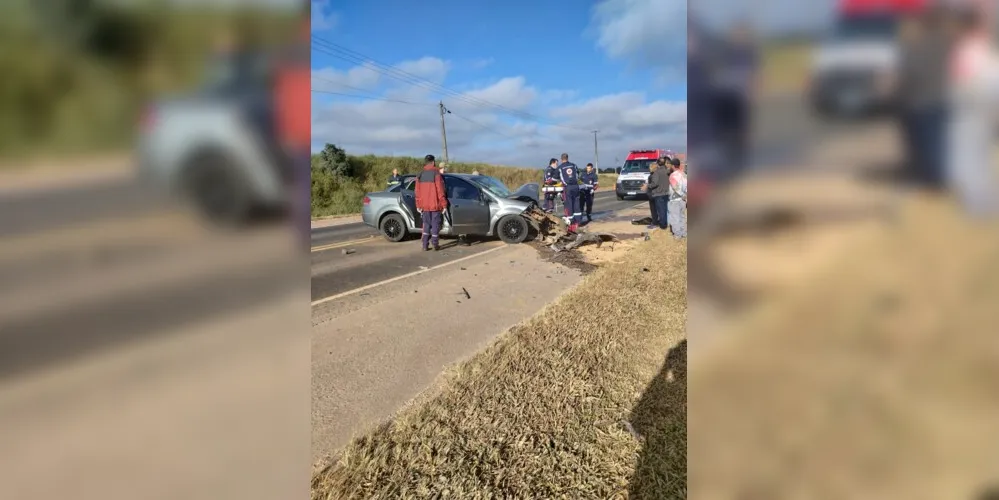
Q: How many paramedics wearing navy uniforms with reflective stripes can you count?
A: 3